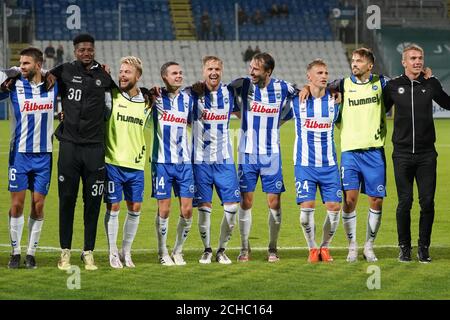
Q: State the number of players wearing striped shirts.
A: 5